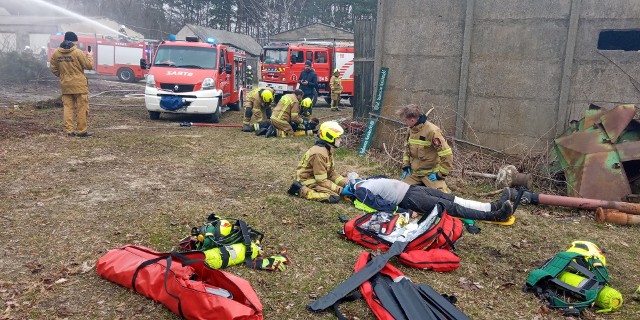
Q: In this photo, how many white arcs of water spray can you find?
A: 1